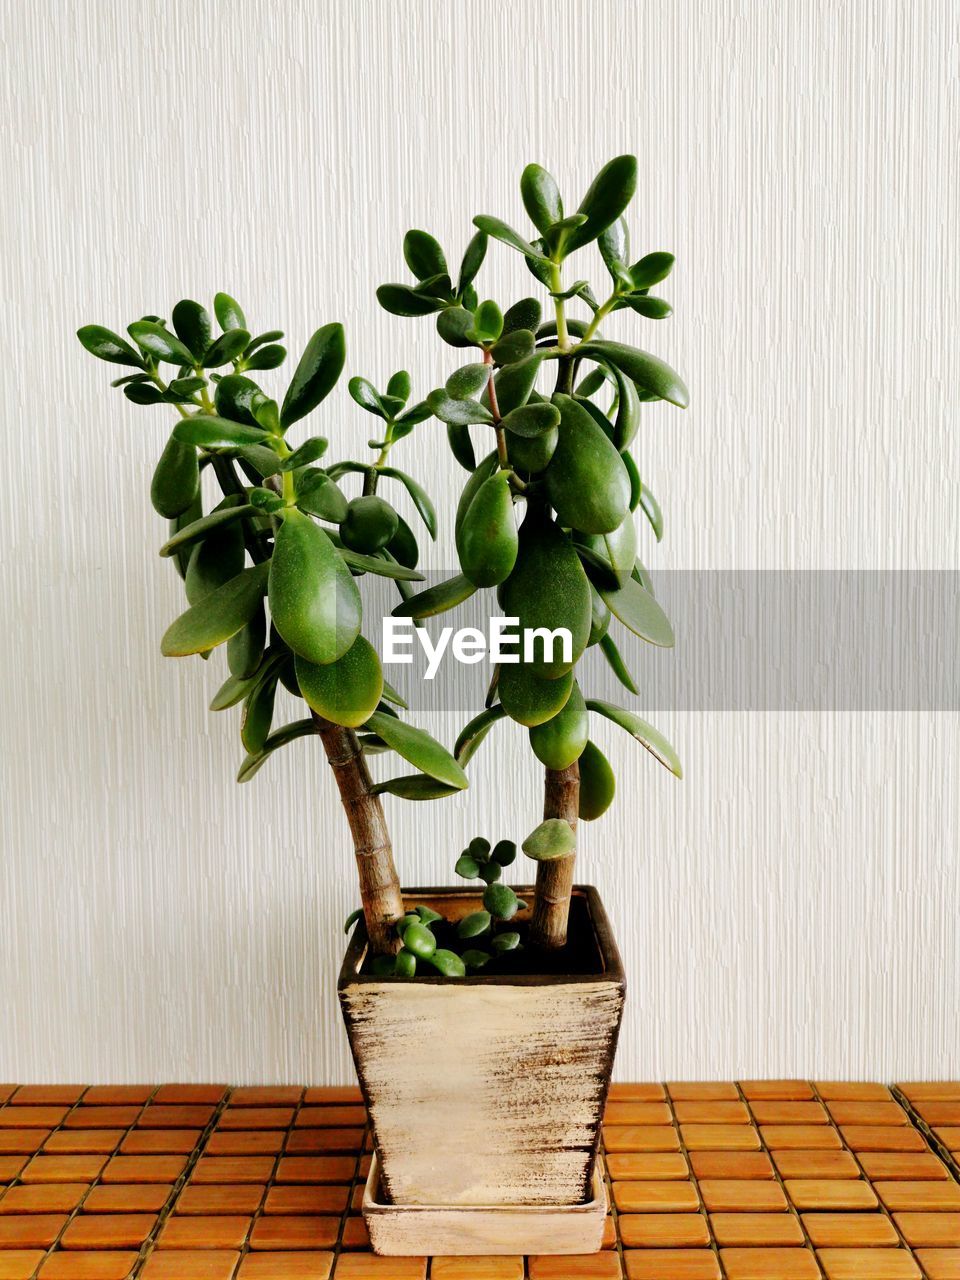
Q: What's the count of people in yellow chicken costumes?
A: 0